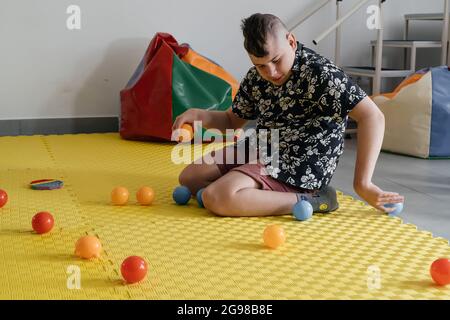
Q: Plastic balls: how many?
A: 13